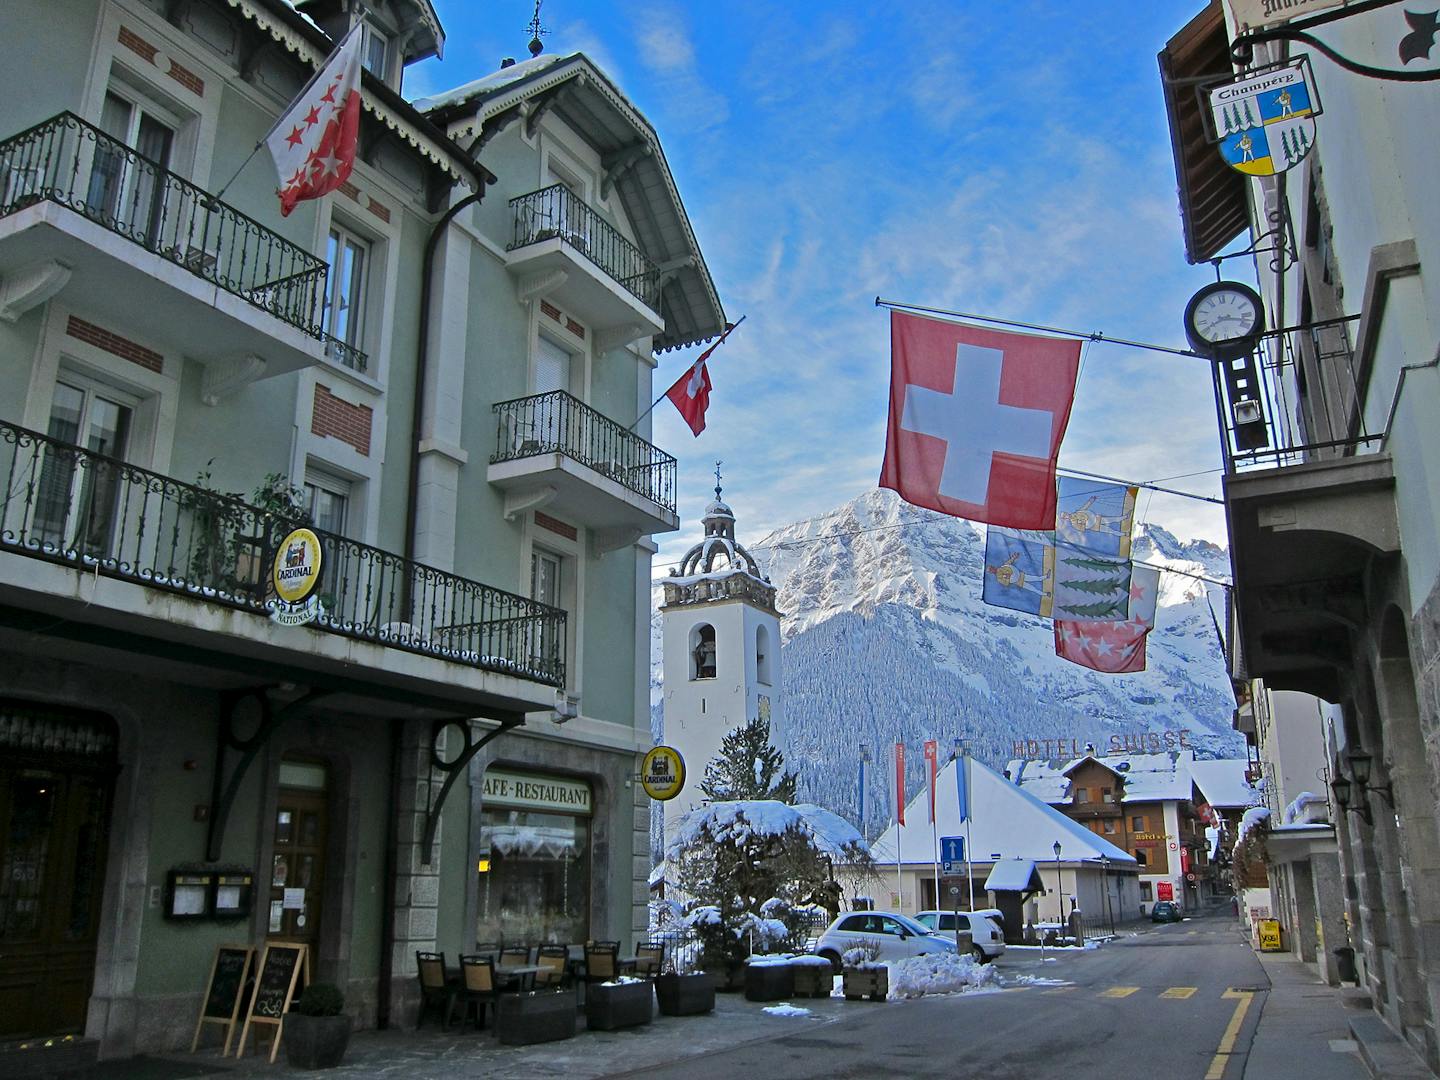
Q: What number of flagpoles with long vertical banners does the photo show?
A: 4